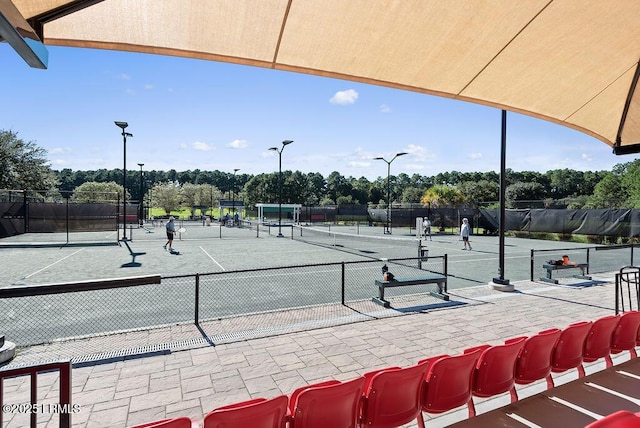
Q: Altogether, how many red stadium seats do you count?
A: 11